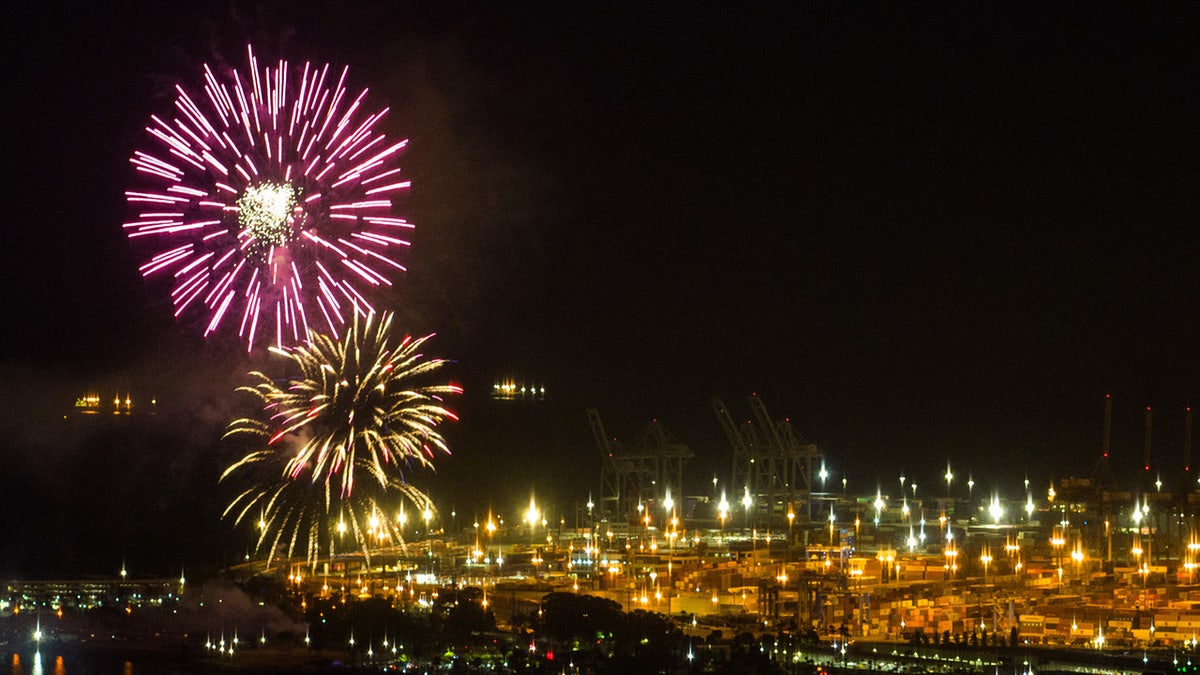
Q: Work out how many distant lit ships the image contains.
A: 2